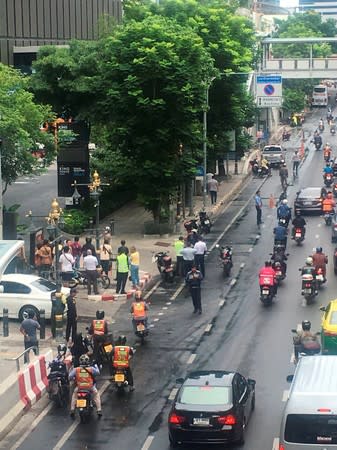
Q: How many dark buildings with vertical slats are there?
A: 1